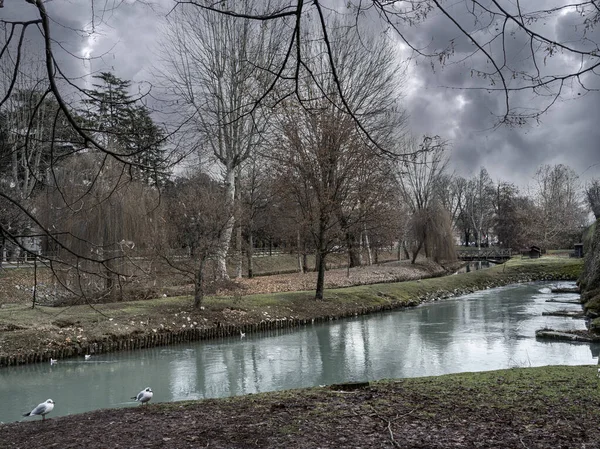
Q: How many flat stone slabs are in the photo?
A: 4